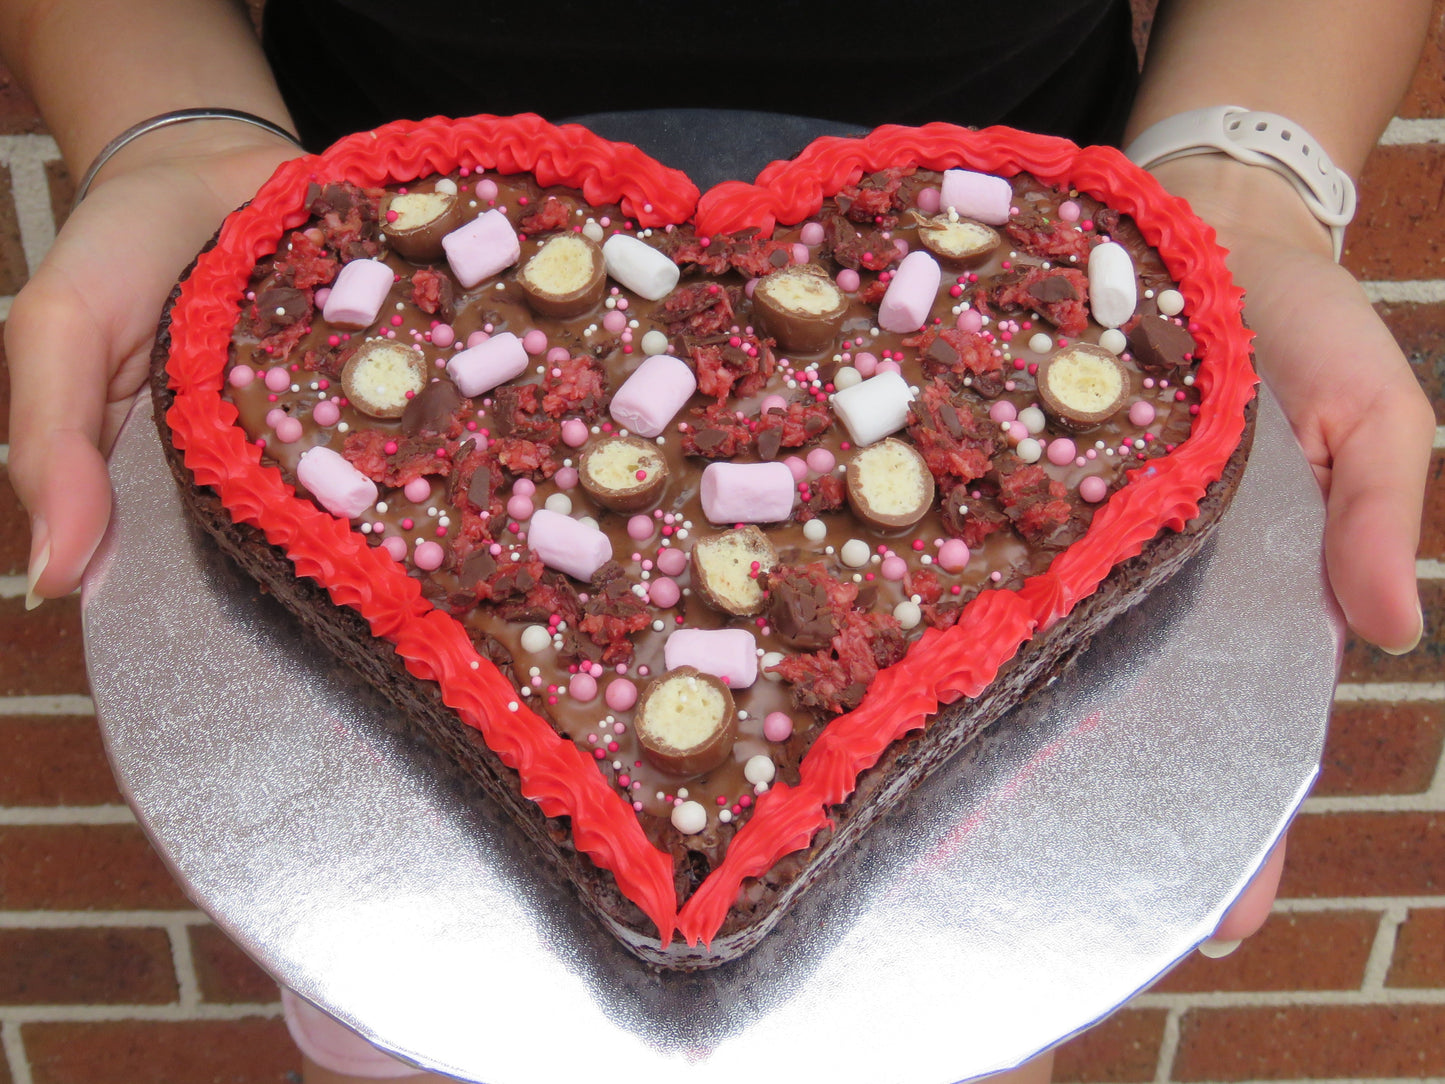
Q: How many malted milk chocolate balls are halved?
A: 10